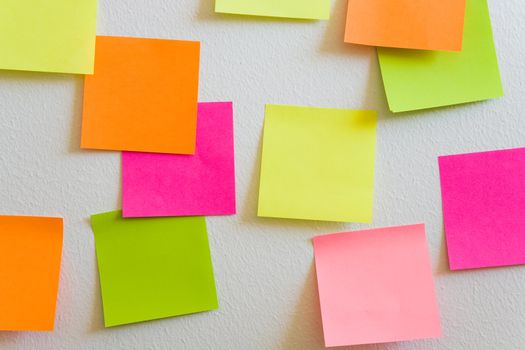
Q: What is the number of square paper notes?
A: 11